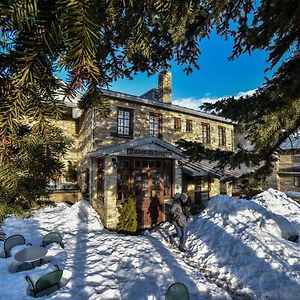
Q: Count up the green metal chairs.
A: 4